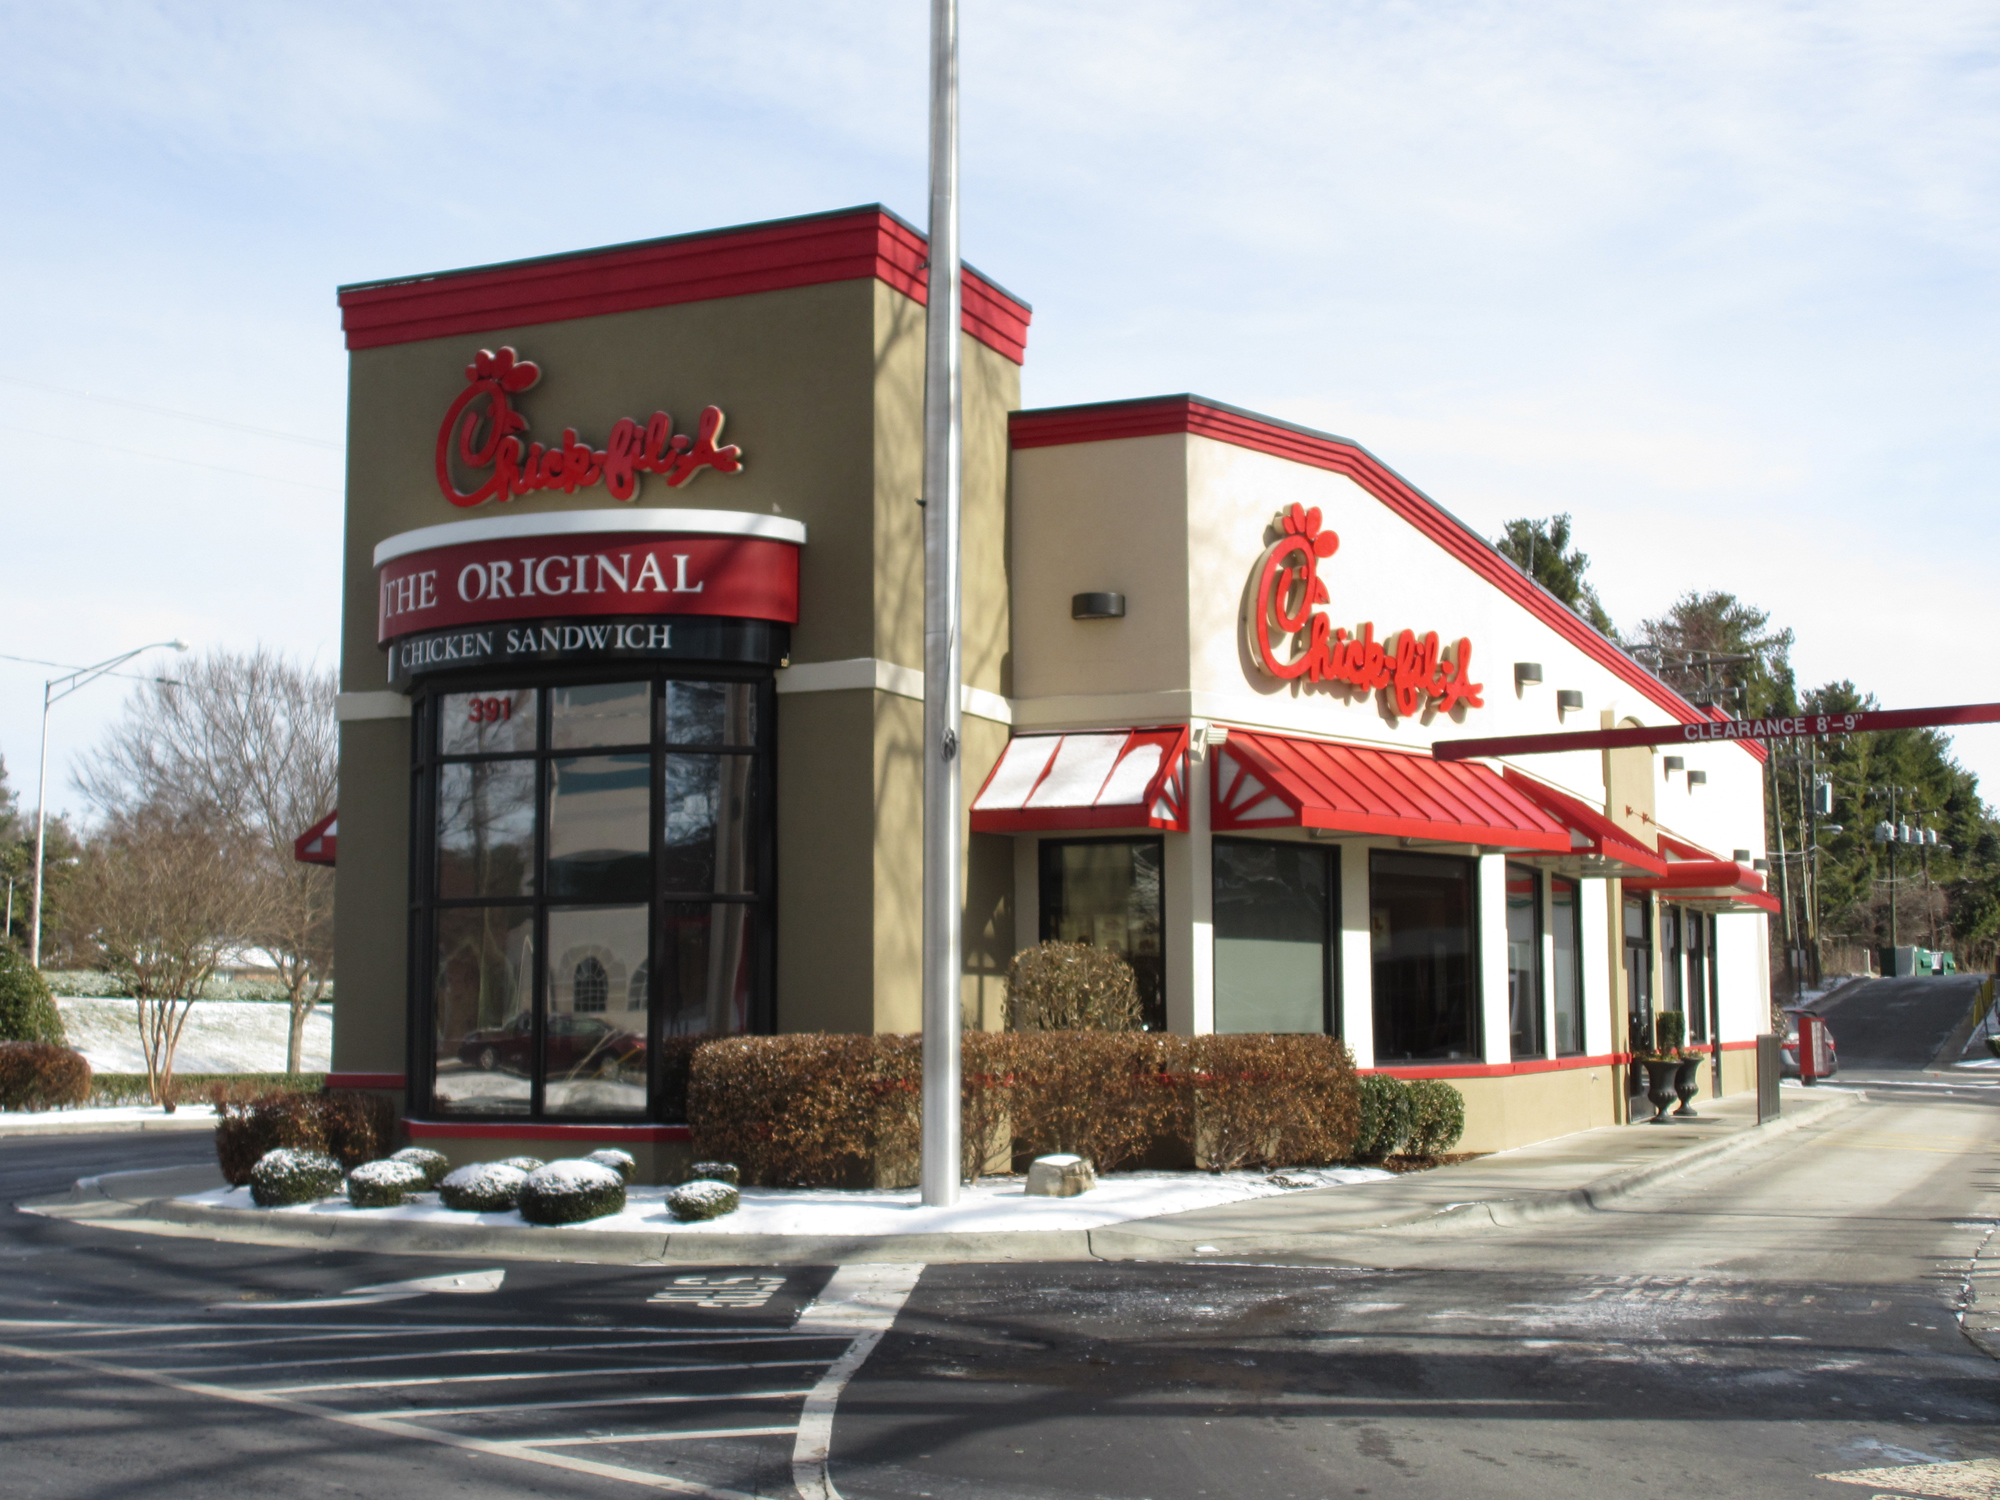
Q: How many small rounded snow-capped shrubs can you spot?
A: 9